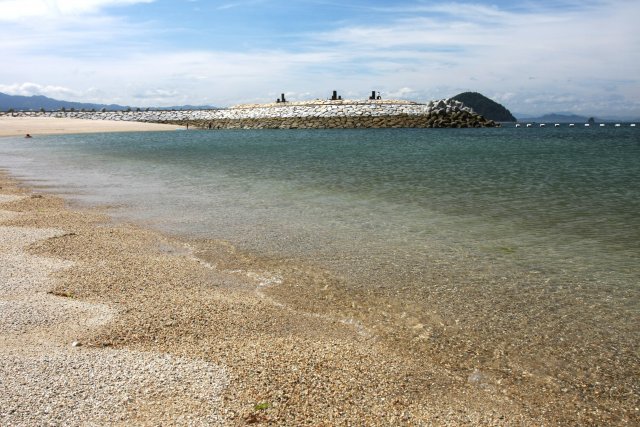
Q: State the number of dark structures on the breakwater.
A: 3